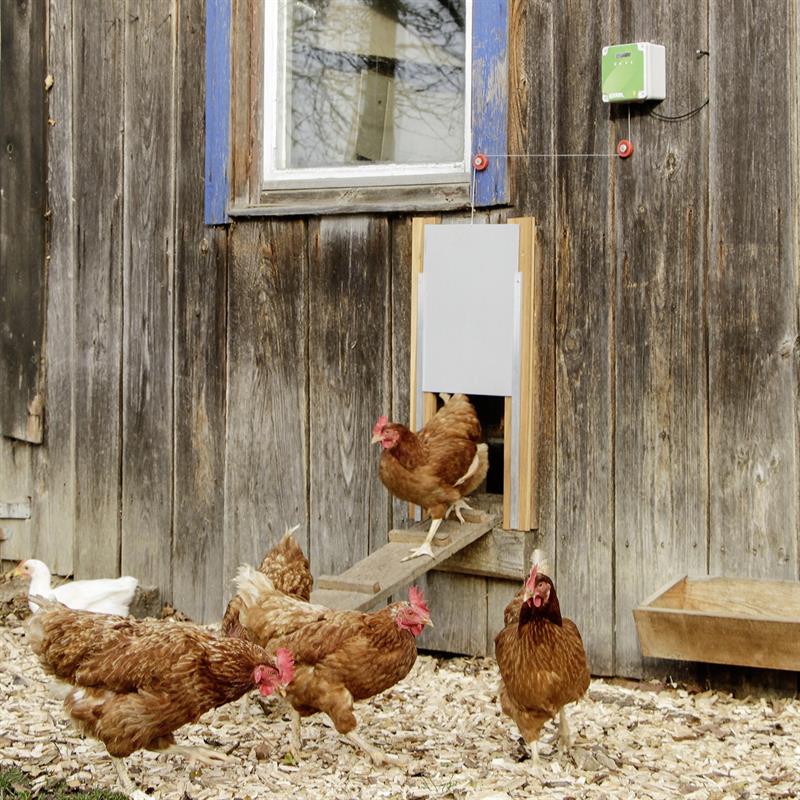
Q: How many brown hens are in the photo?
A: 5